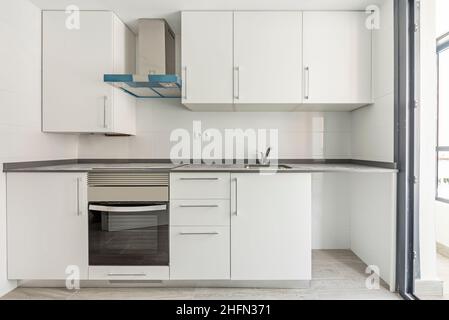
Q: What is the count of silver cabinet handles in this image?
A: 10